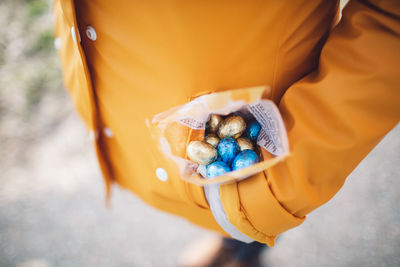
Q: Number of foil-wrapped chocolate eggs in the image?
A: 9